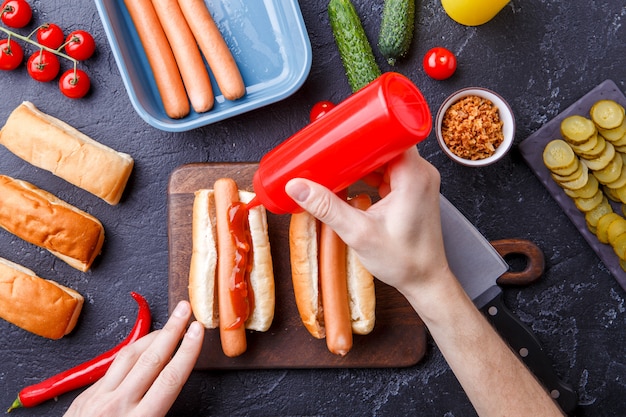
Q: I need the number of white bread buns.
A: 5